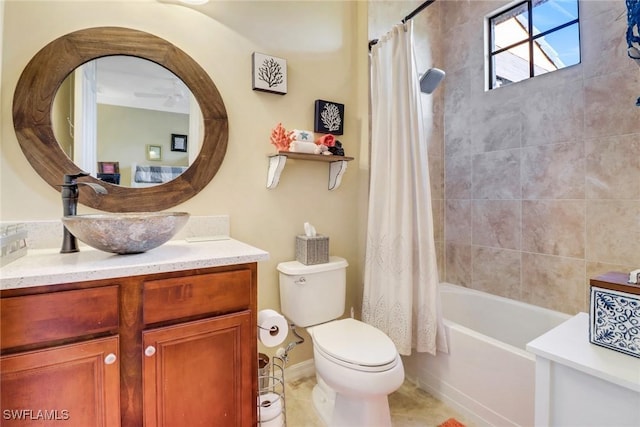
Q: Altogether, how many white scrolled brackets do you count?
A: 2